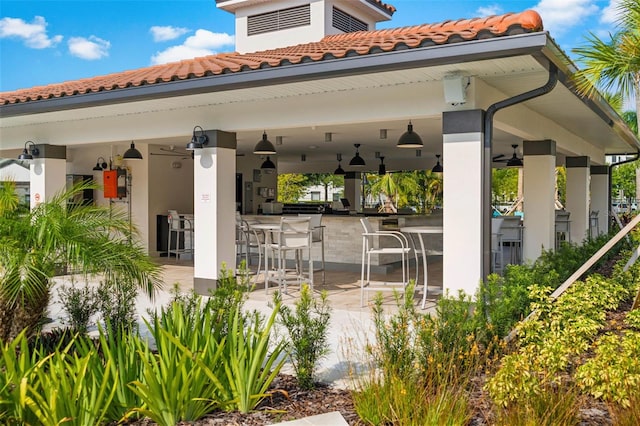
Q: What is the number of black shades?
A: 11